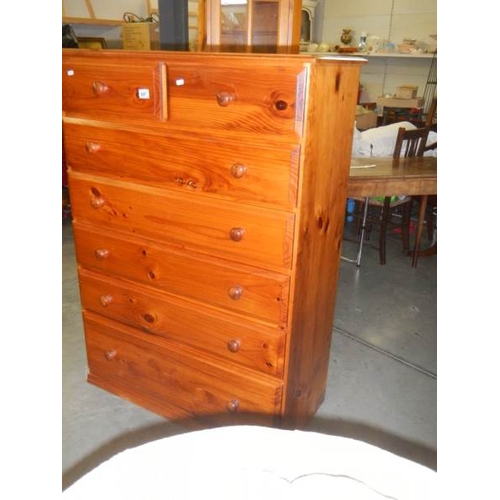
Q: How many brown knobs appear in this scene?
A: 12